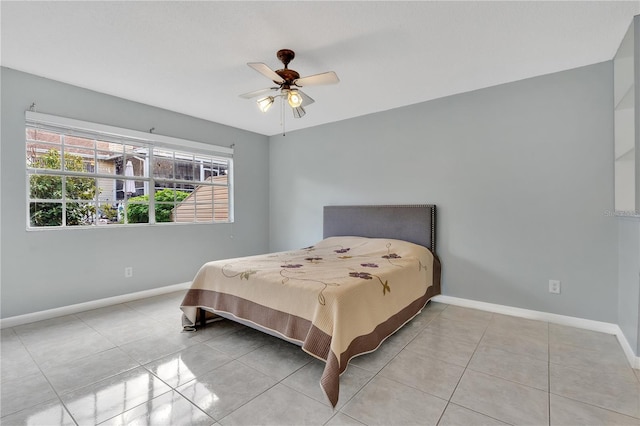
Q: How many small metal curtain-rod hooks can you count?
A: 3